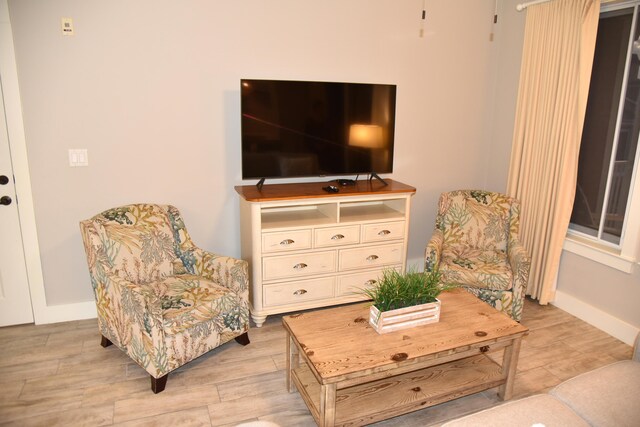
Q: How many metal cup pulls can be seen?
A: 7